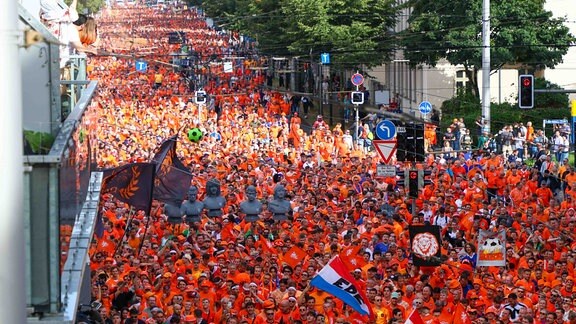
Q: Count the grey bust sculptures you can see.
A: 5